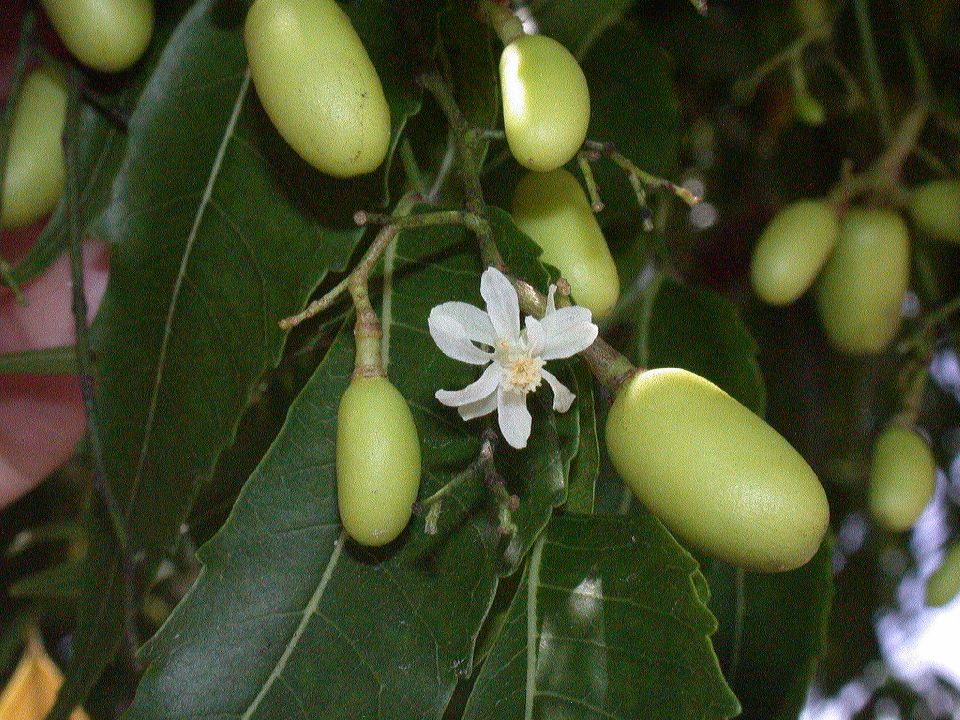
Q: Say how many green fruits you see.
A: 12